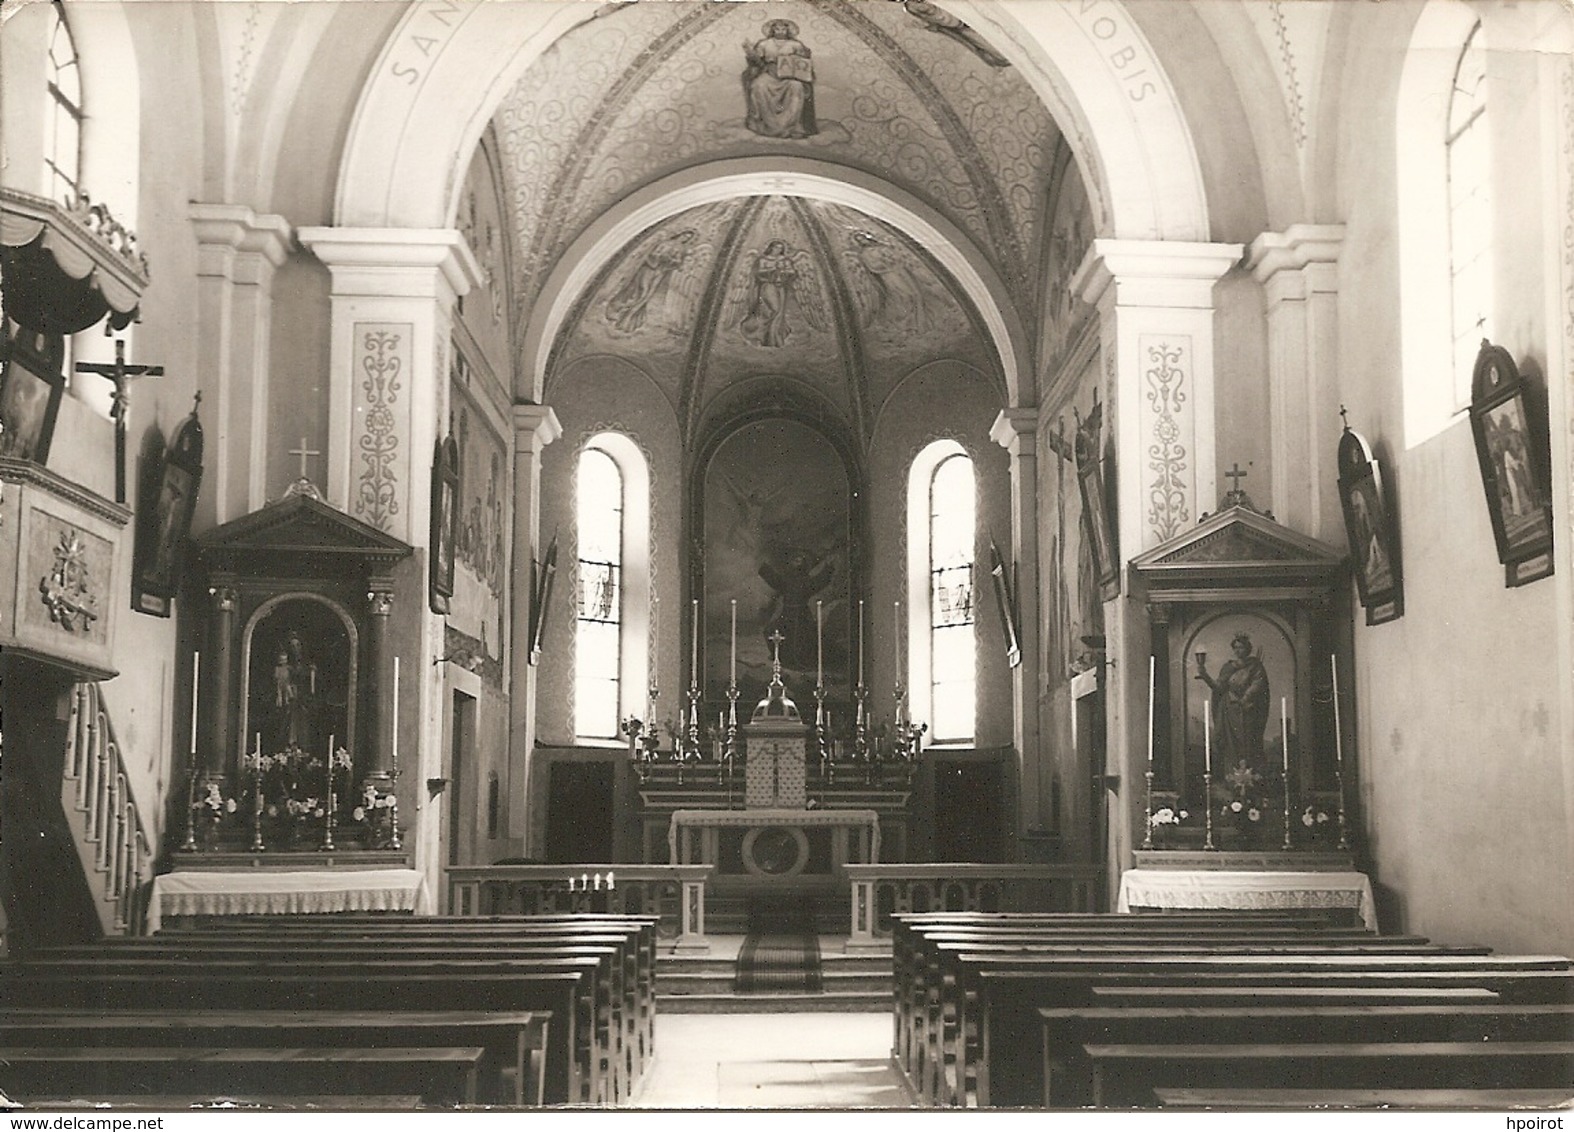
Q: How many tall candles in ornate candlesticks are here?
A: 14